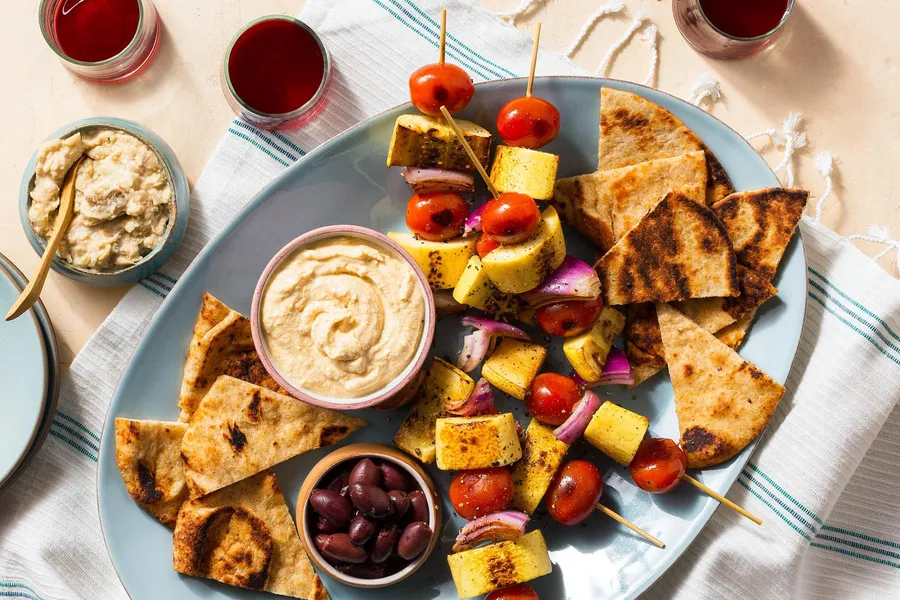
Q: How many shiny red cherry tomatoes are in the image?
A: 11